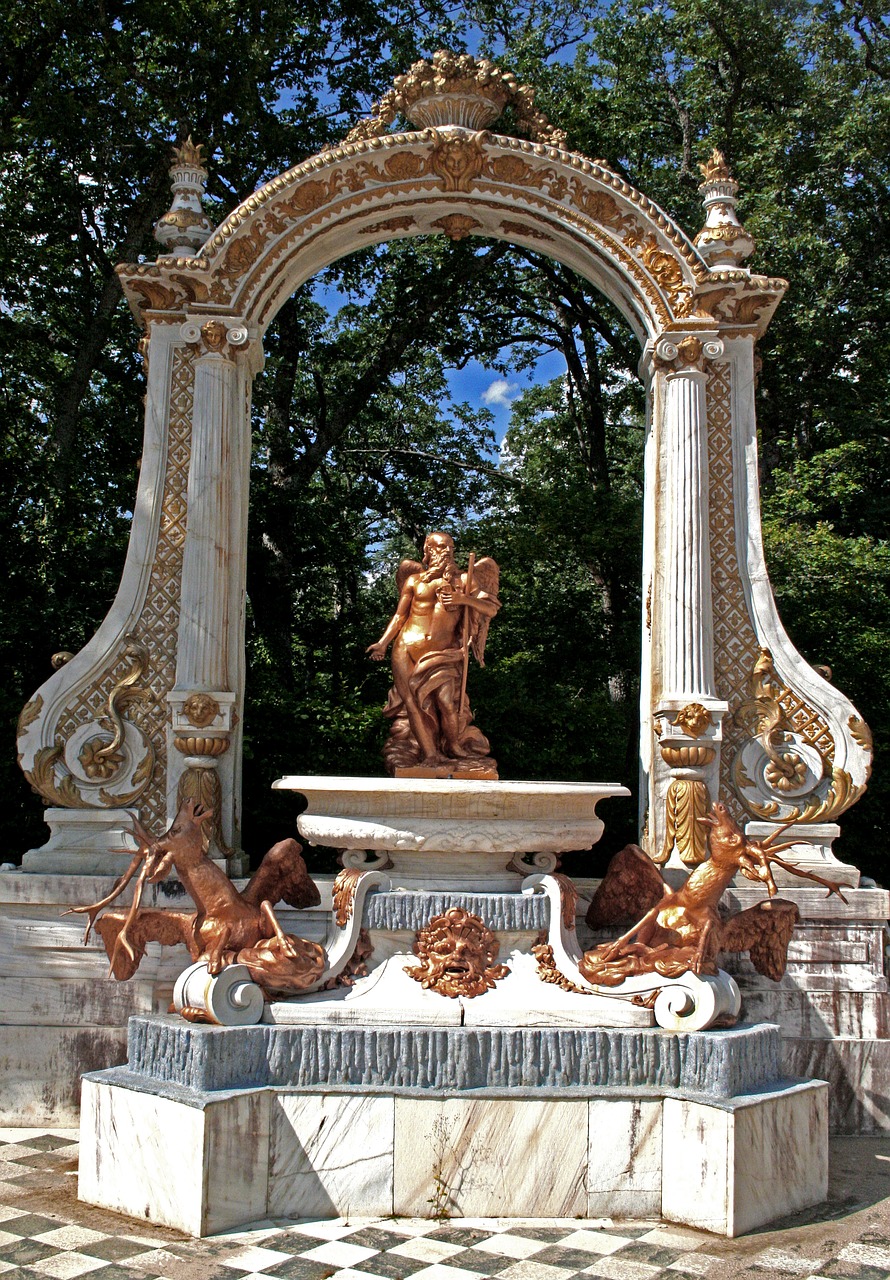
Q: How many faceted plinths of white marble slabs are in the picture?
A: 1